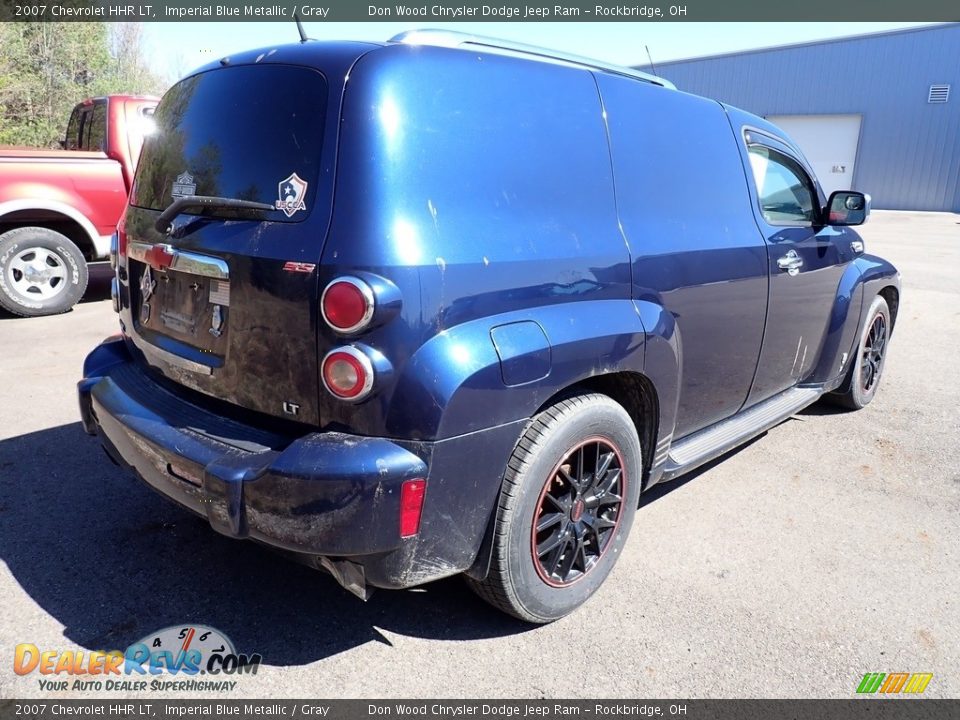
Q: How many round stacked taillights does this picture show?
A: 2